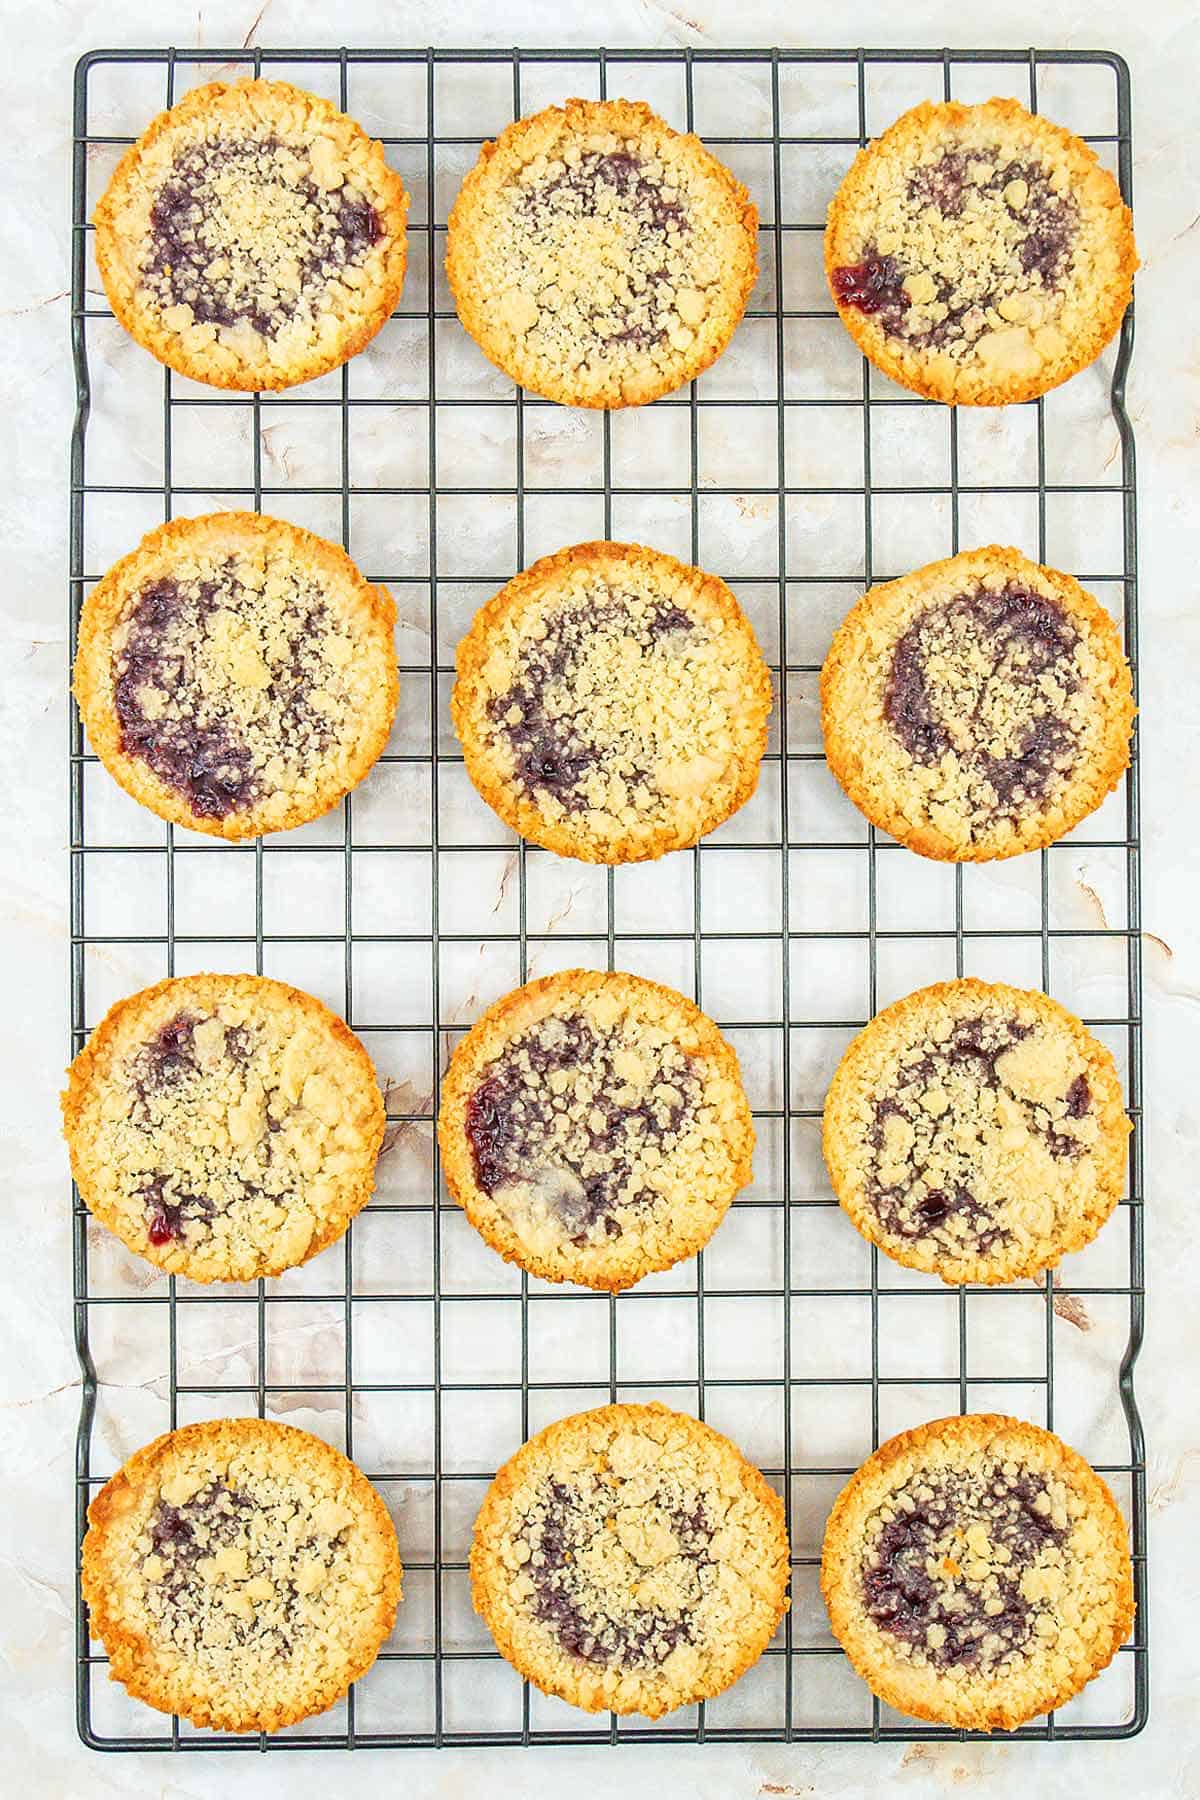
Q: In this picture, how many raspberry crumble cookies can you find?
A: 12